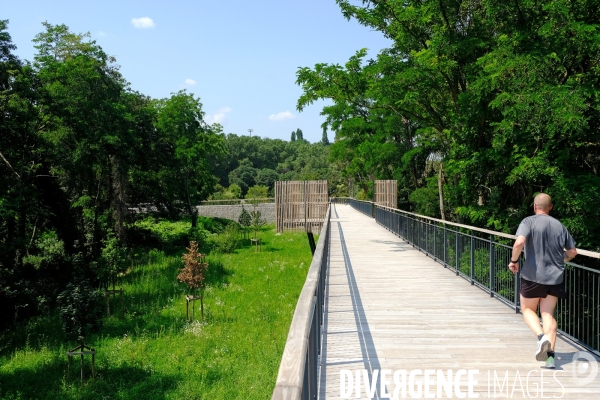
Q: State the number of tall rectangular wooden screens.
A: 2